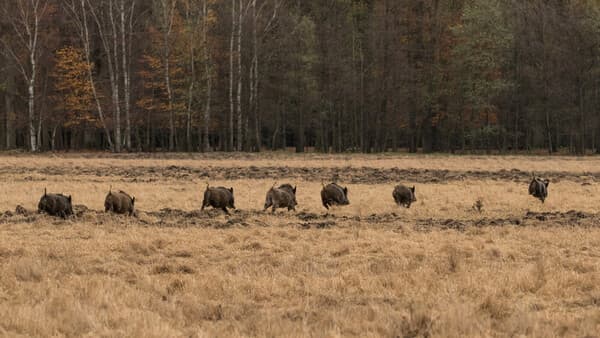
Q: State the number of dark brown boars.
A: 7